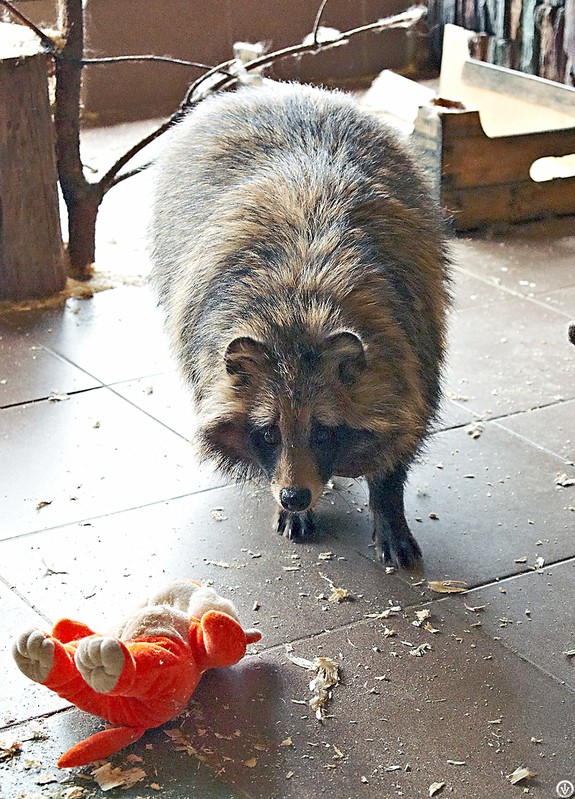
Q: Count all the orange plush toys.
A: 1